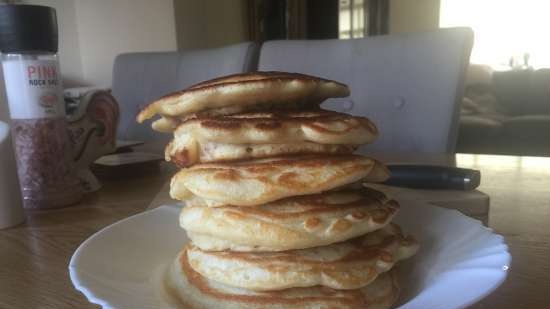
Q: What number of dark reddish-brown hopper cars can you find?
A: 0